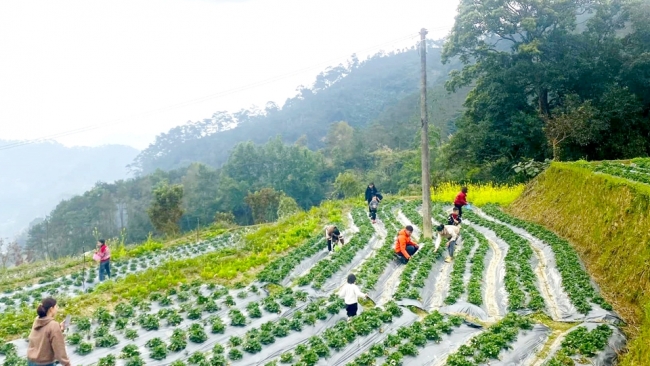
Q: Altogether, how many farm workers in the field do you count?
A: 10